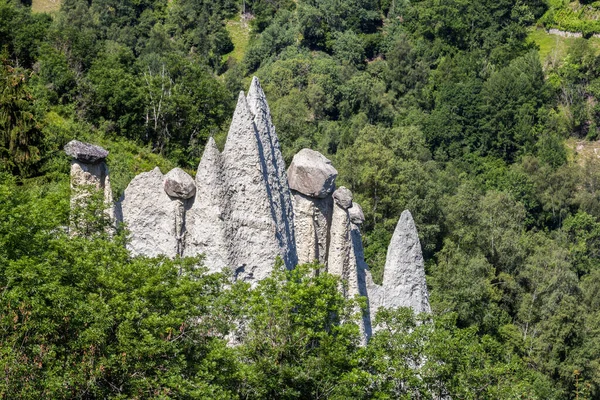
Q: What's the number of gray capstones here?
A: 5